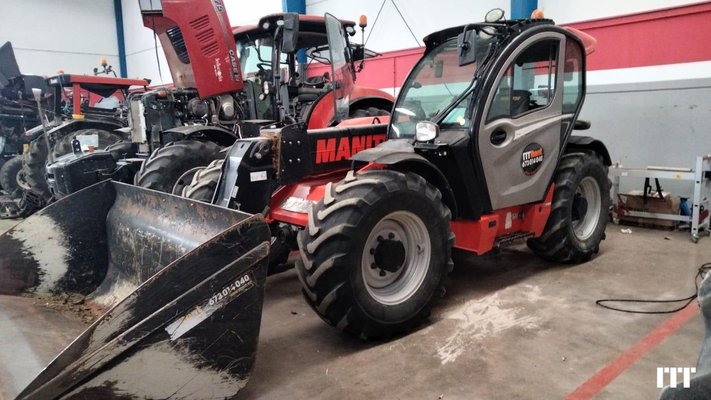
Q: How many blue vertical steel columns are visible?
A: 3